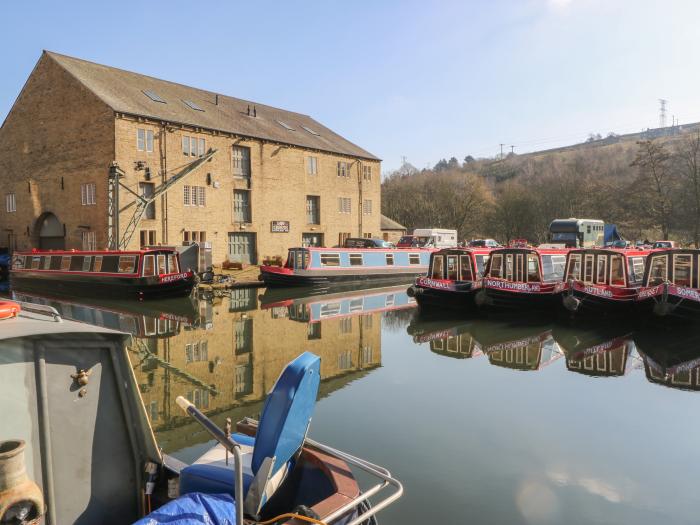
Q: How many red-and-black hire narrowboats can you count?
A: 5